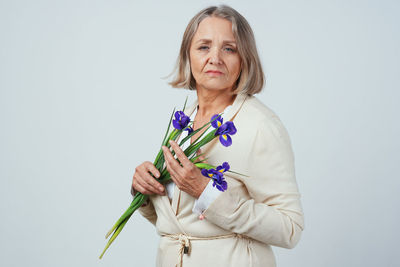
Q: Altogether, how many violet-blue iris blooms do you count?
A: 3